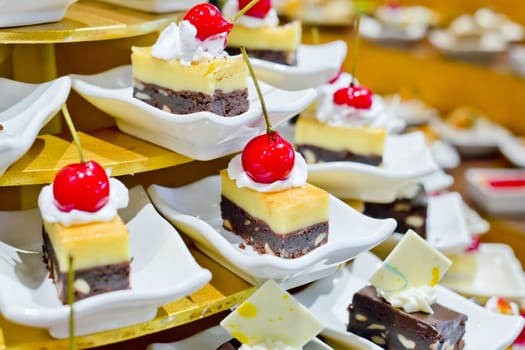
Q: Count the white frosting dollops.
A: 7